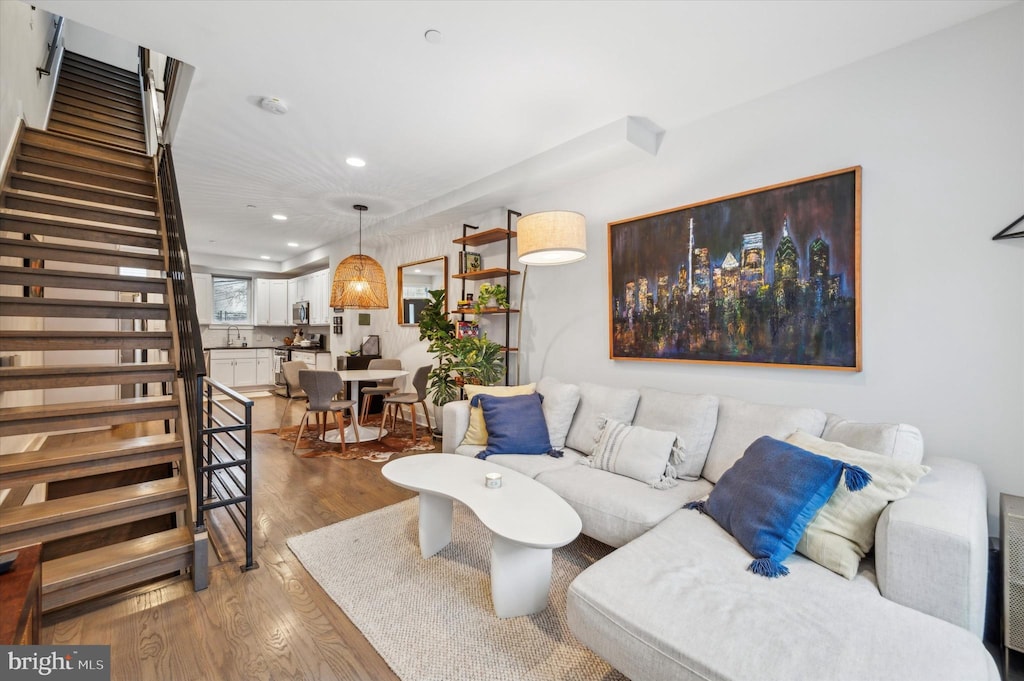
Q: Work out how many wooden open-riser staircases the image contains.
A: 1